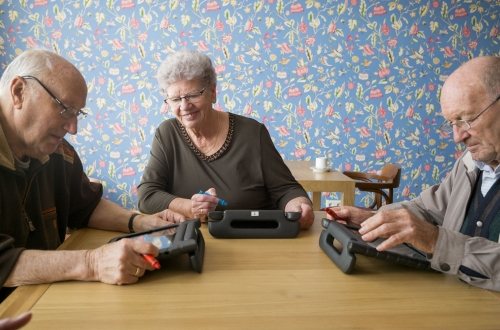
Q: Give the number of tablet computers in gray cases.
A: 3